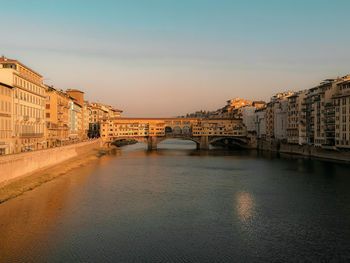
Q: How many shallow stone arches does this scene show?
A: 3